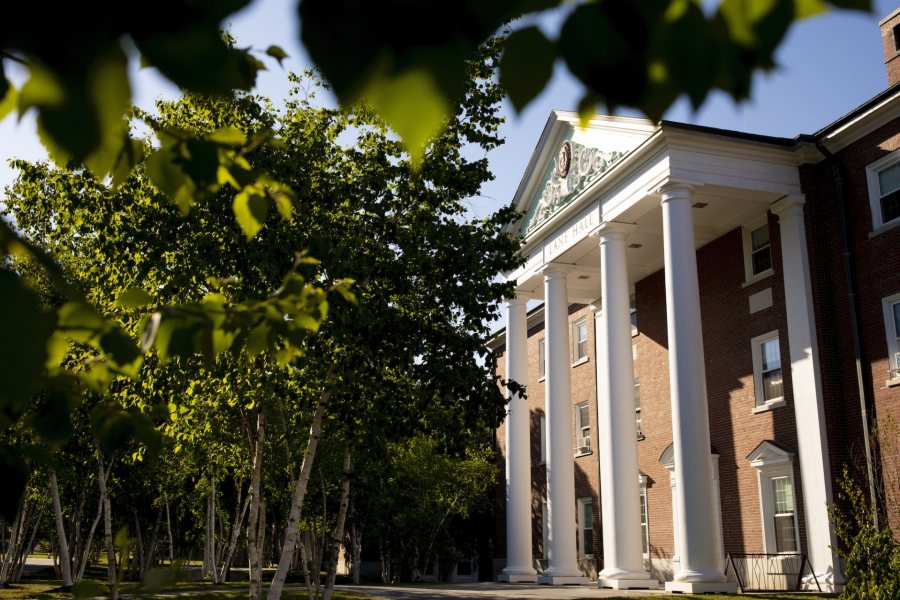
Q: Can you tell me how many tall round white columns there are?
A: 4